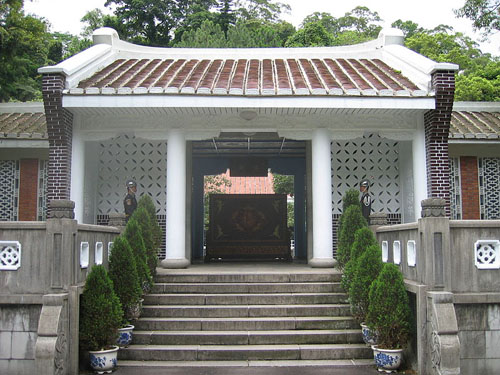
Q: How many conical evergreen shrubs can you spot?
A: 10